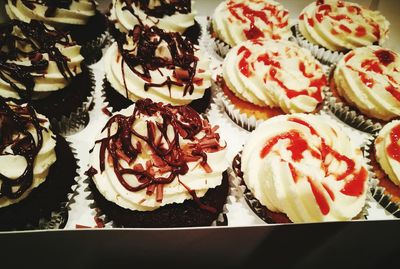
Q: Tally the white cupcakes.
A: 6